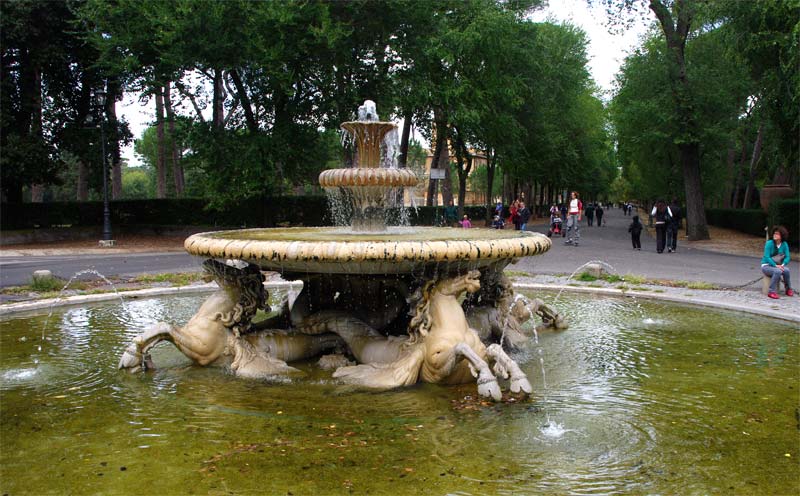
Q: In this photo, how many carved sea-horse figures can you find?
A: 3